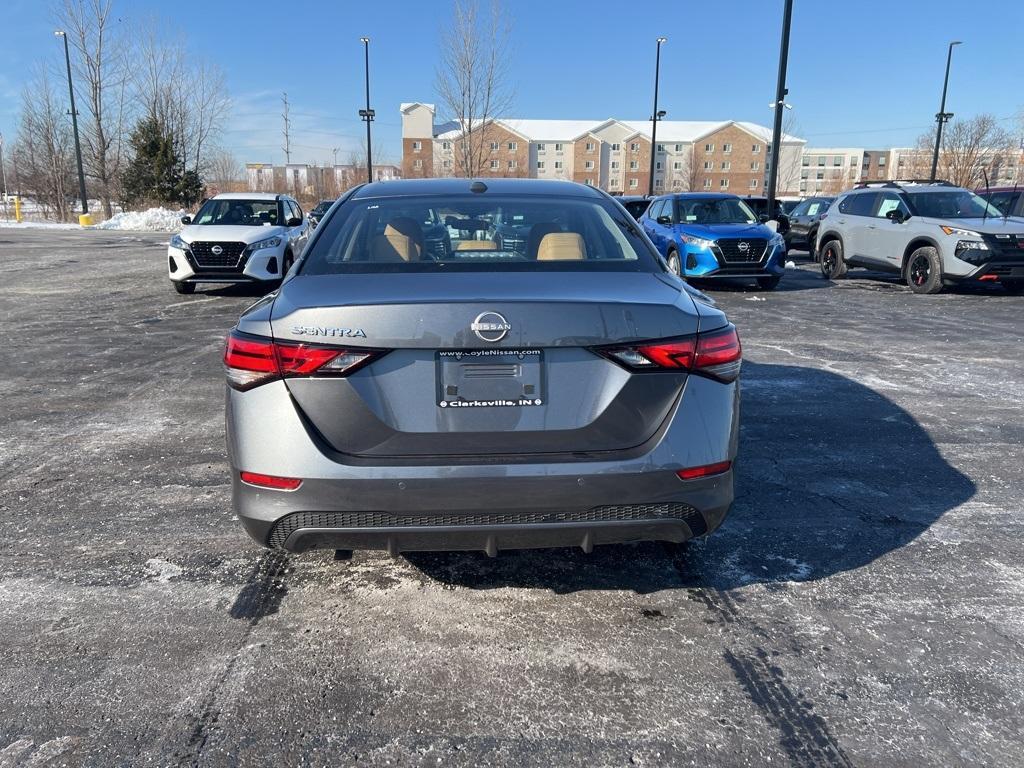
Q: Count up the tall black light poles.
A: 5